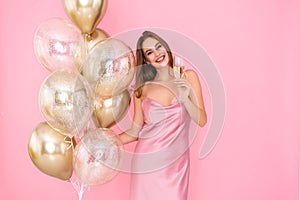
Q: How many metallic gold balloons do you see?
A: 4